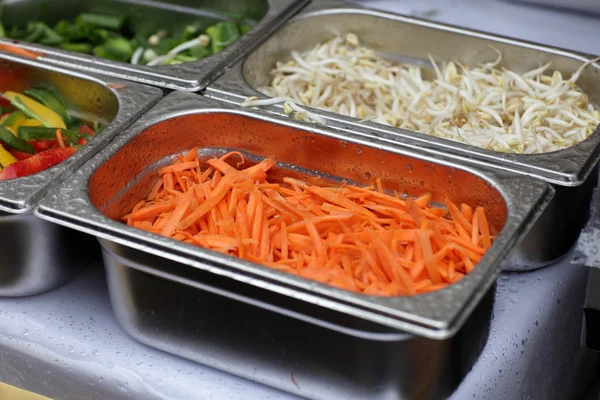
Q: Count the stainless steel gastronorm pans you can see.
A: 4